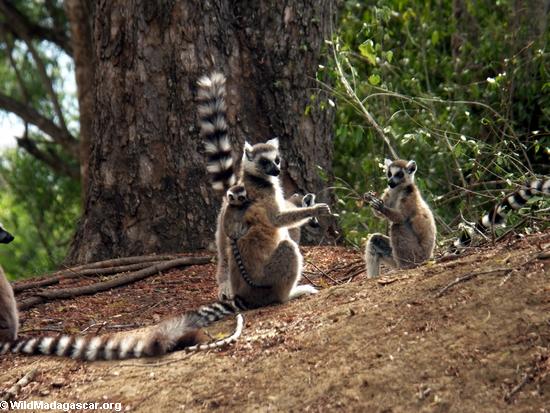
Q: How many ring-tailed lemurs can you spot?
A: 5